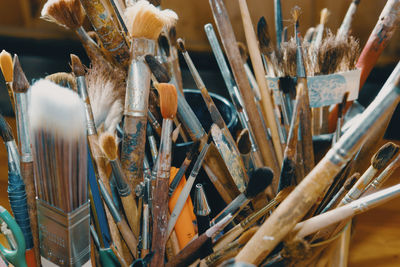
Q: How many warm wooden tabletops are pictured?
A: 1